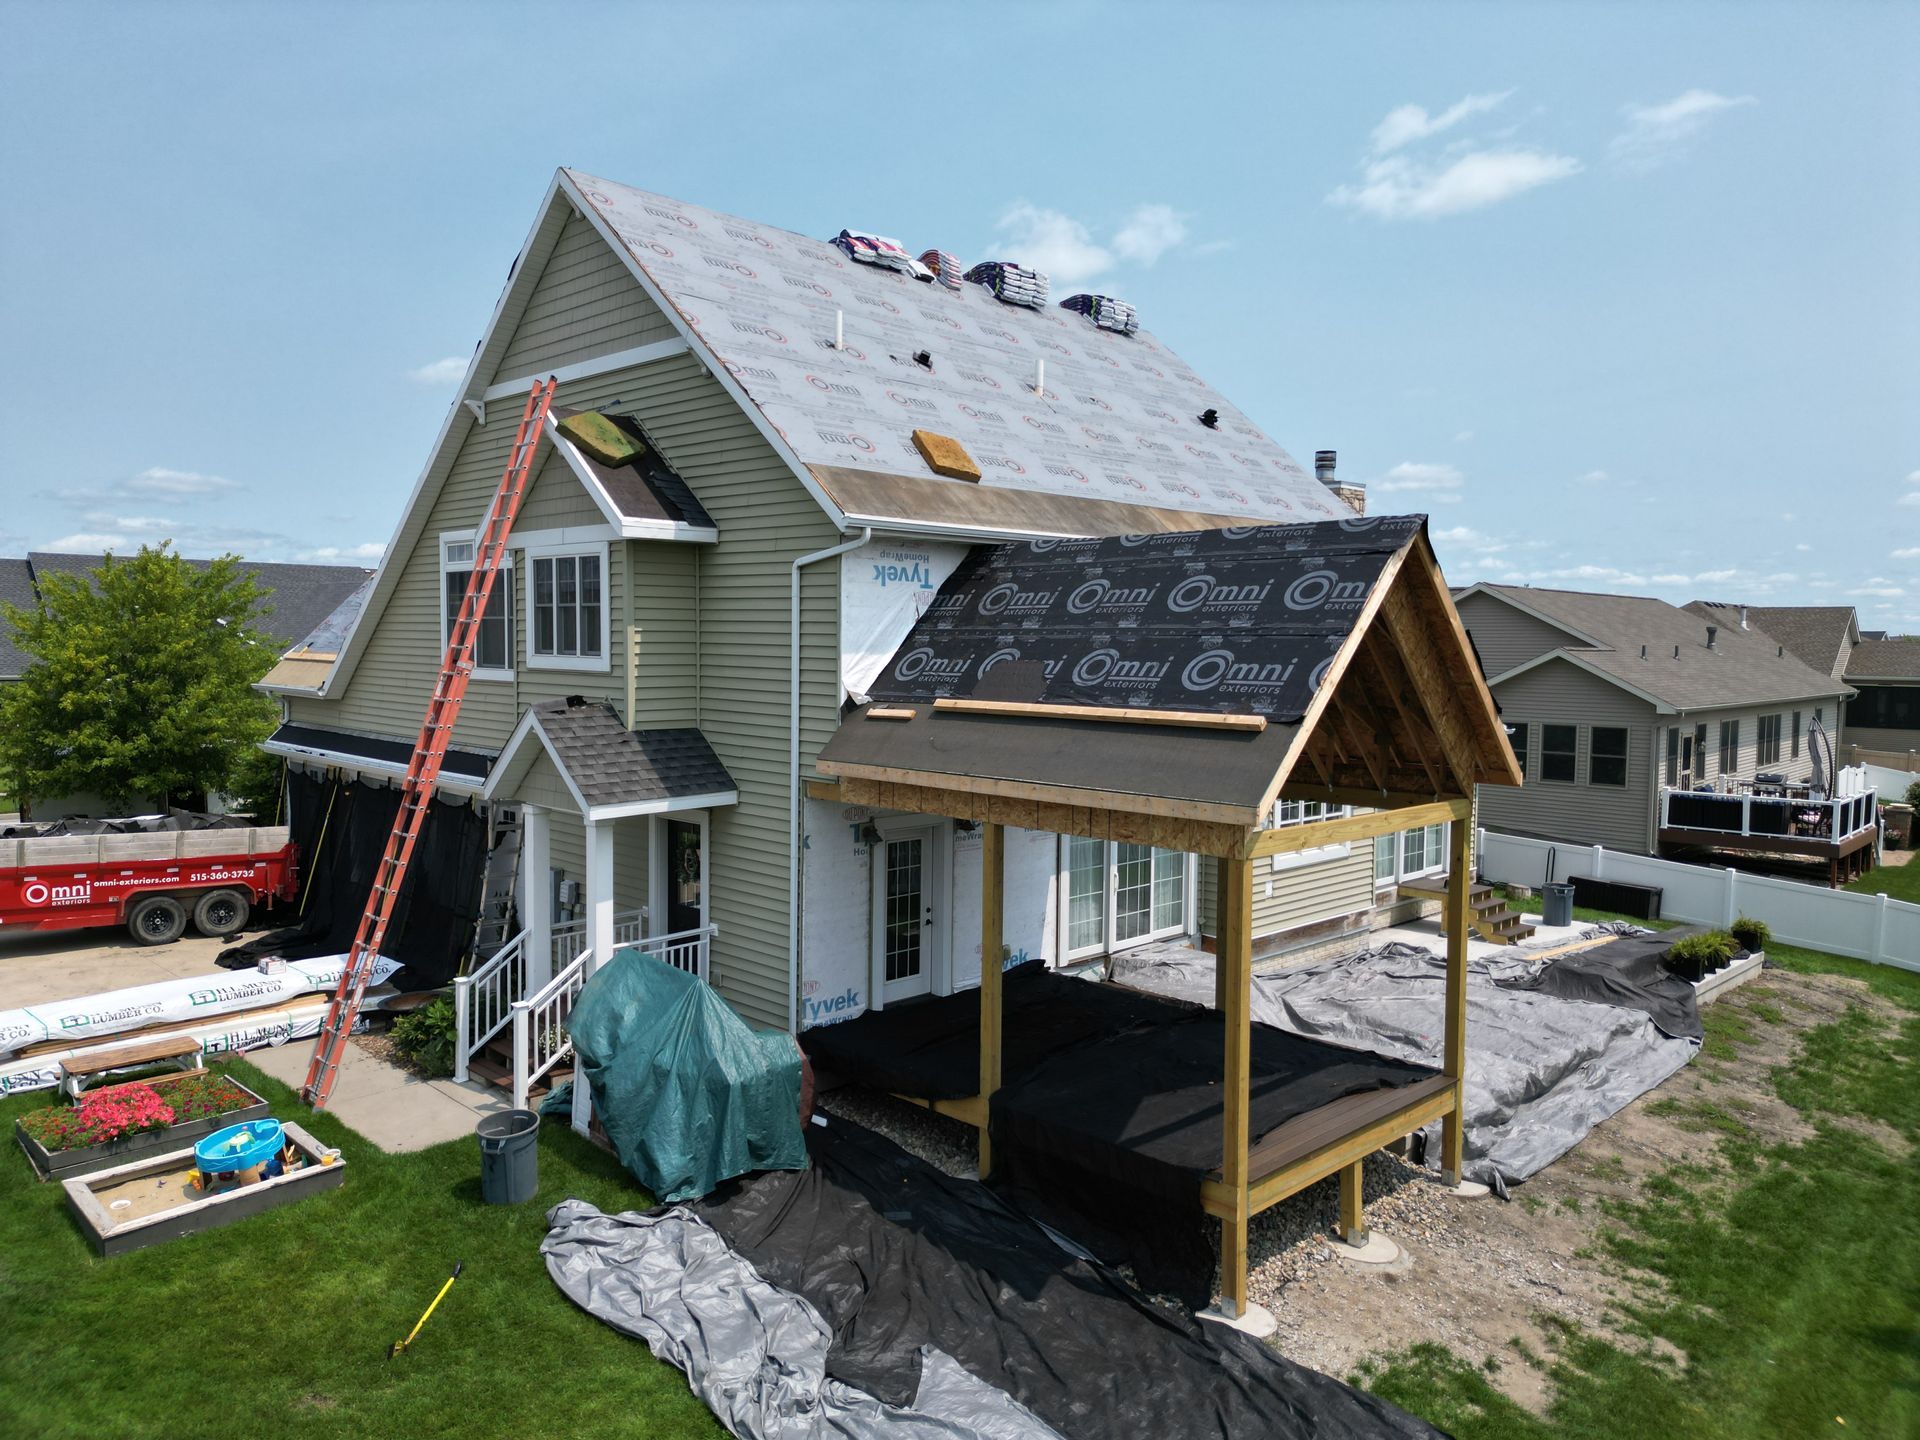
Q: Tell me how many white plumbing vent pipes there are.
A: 2